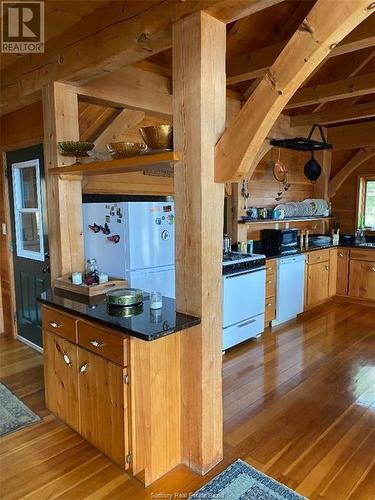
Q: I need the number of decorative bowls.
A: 3